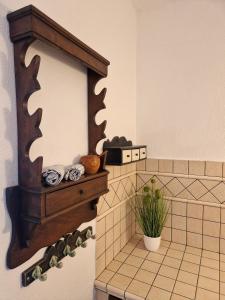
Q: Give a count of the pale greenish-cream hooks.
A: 5